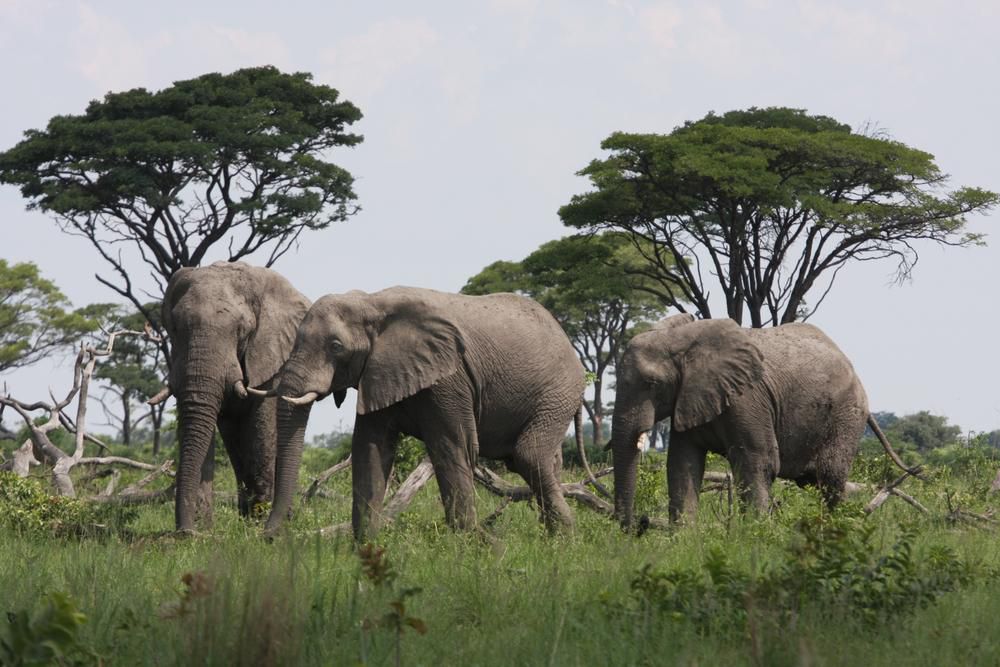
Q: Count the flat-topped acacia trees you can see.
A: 2